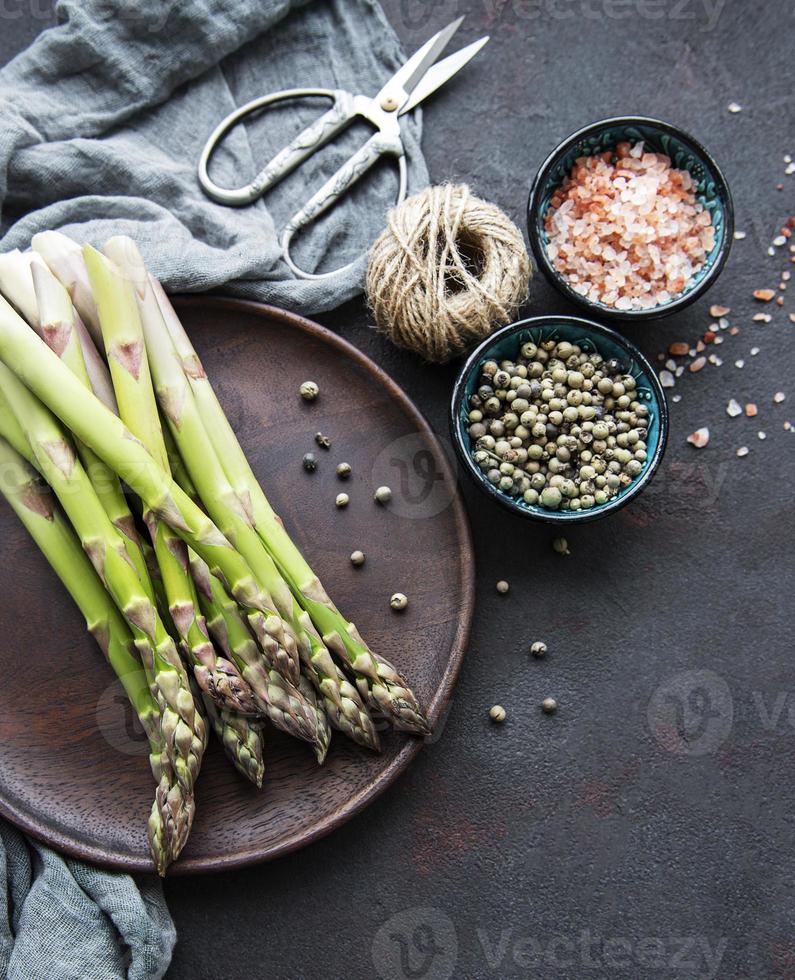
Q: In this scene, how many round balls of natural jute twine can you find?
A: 1